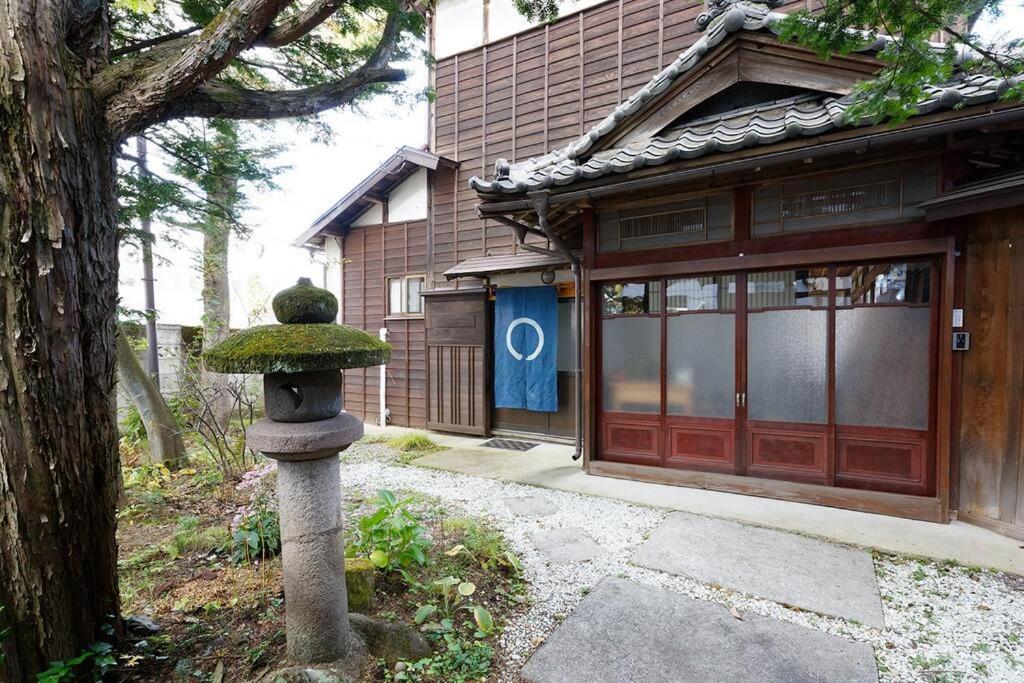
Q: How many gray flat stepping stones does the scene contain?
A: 4